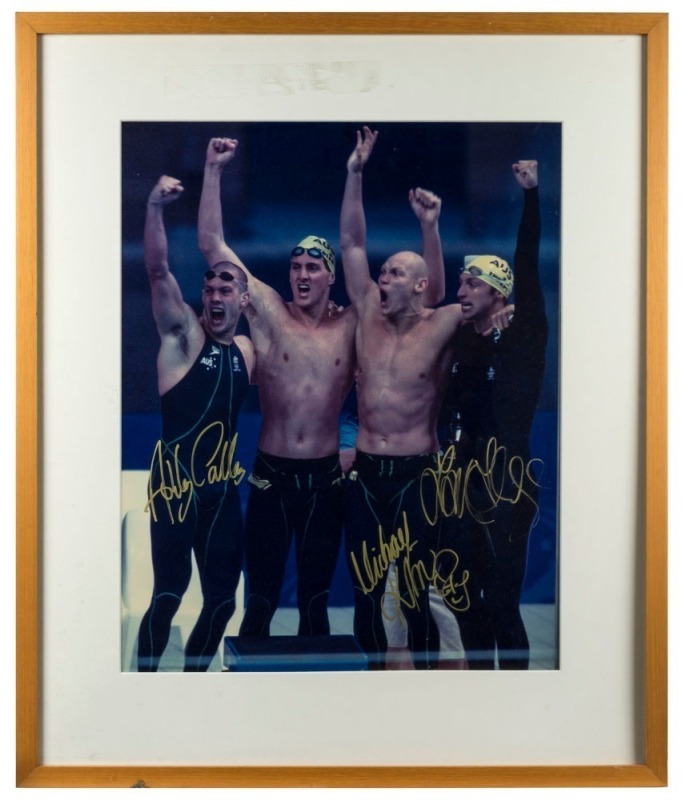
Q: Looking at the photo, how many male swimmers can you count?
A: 4